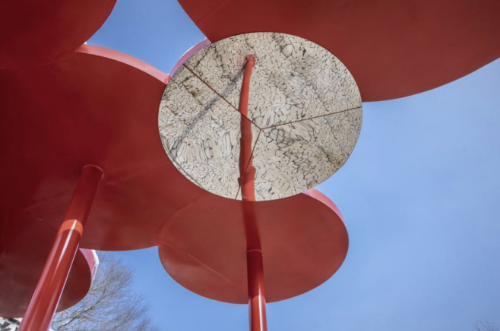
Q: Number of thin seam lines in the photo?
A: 3